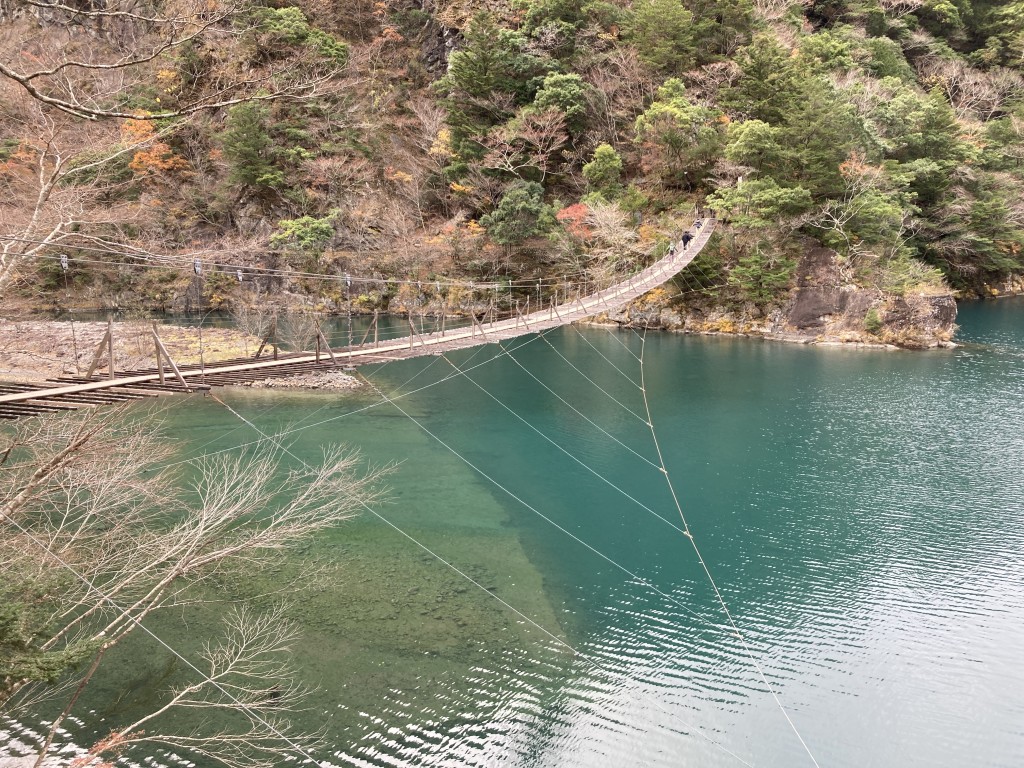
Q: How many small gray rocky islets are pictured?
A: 1